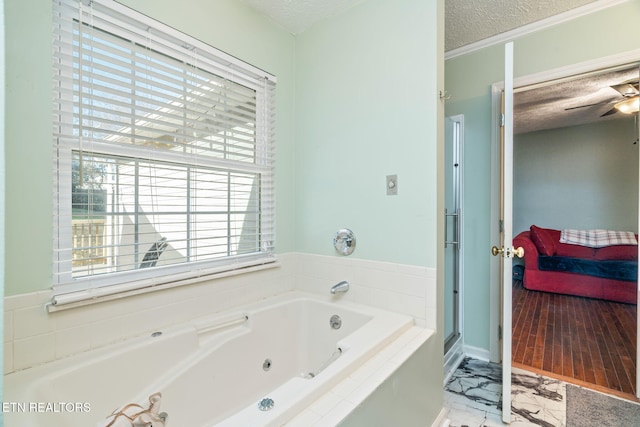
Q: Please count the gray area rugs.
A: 1